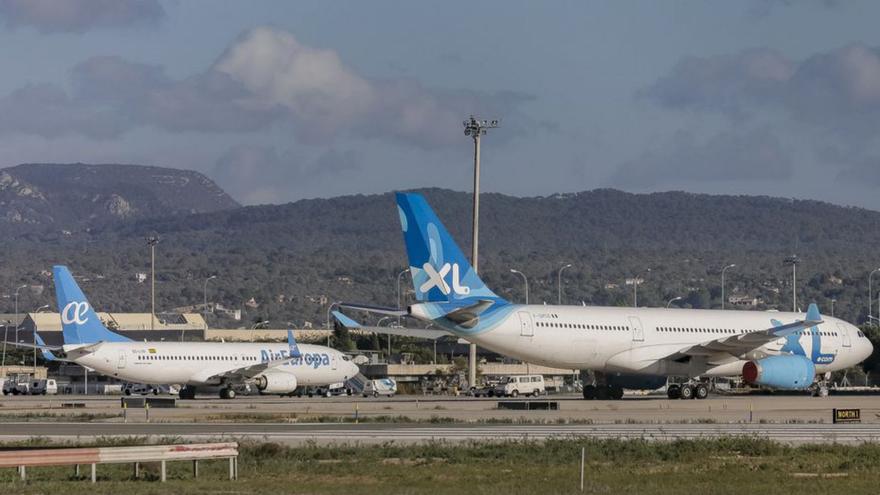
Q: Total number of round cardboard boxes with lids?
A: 0